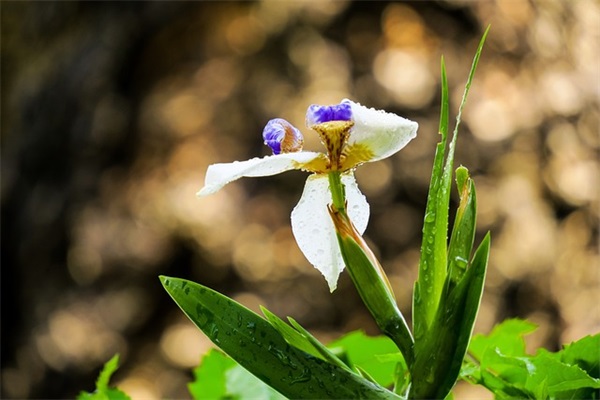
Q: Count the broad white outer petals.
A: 3